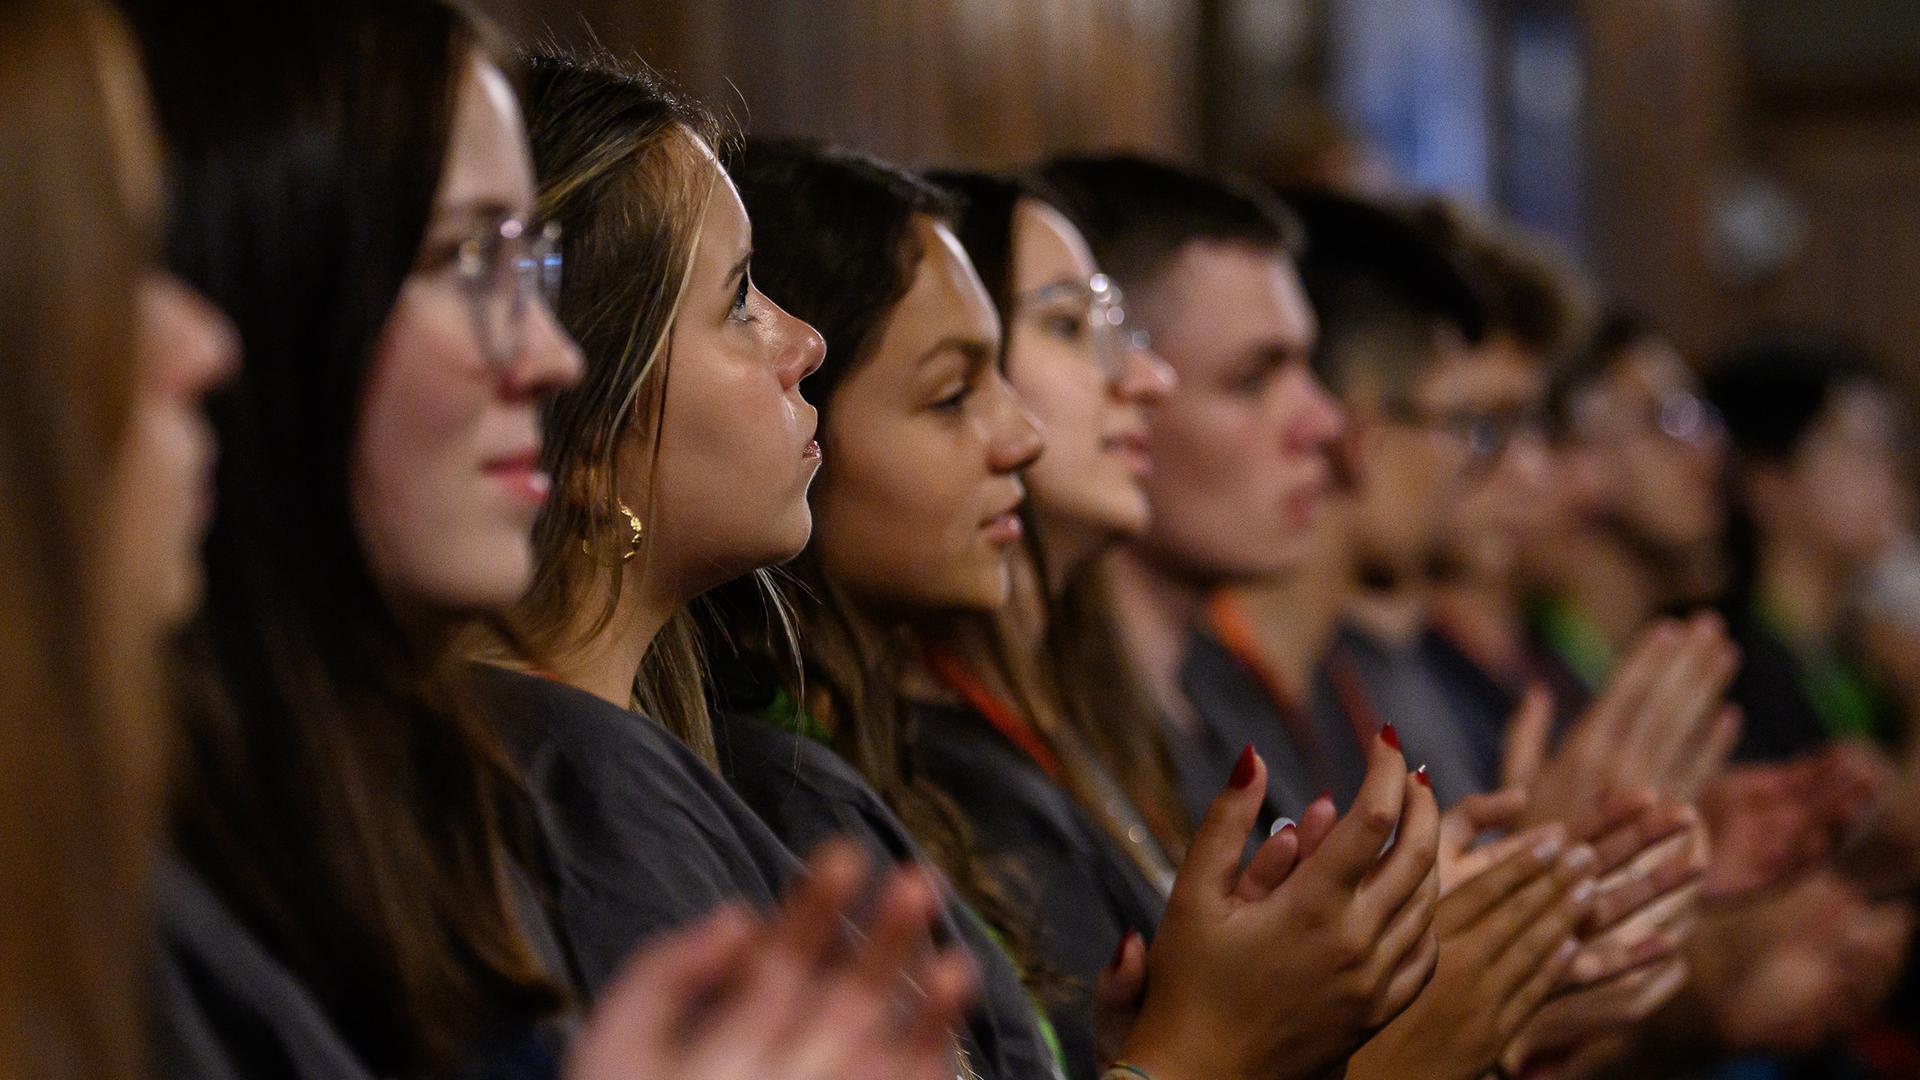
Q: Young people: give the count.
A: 10